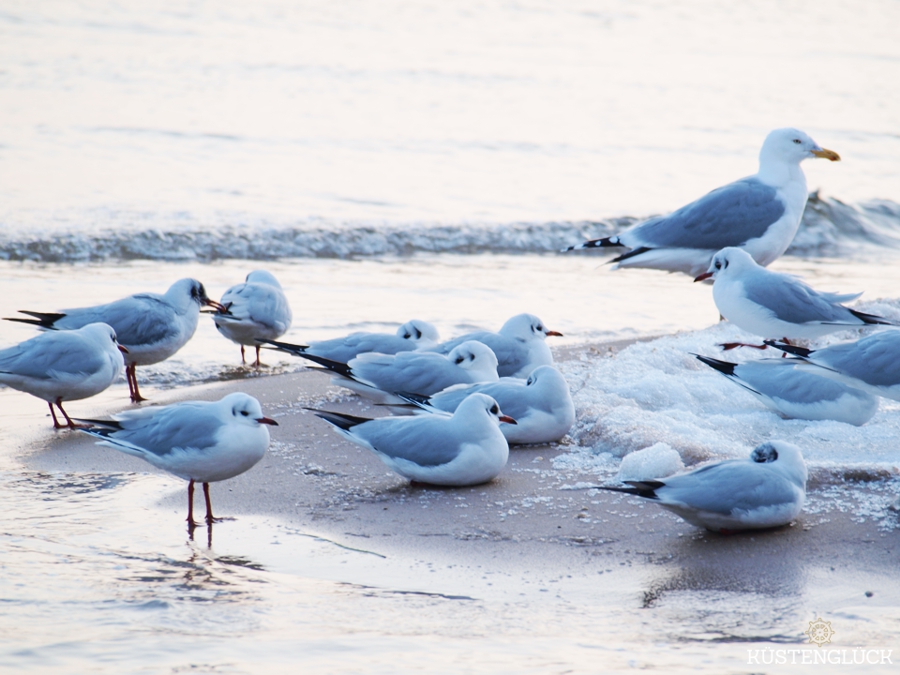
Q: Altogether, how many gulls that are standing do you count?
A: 6